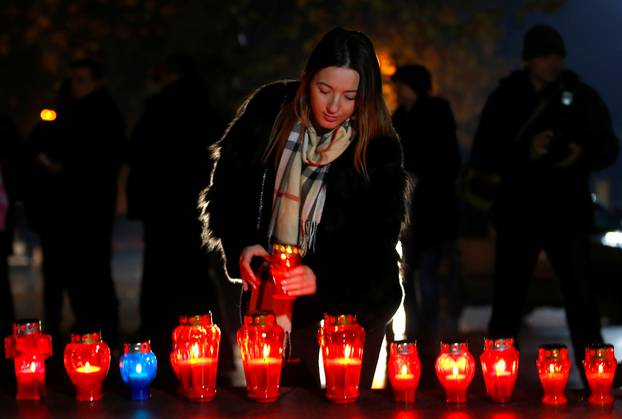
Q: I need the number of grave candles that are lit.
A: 12